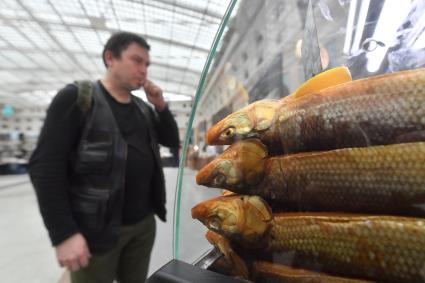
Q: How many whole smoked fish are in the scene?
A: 4